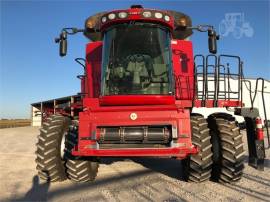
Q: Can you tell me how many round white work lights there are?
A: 6